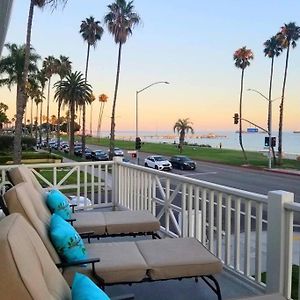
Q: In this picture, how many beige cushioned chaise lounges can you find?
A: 3